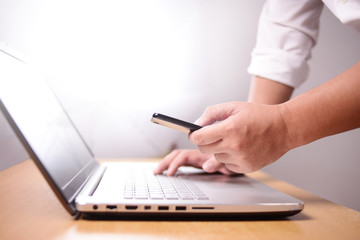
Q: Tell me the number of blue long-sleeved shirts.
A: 0